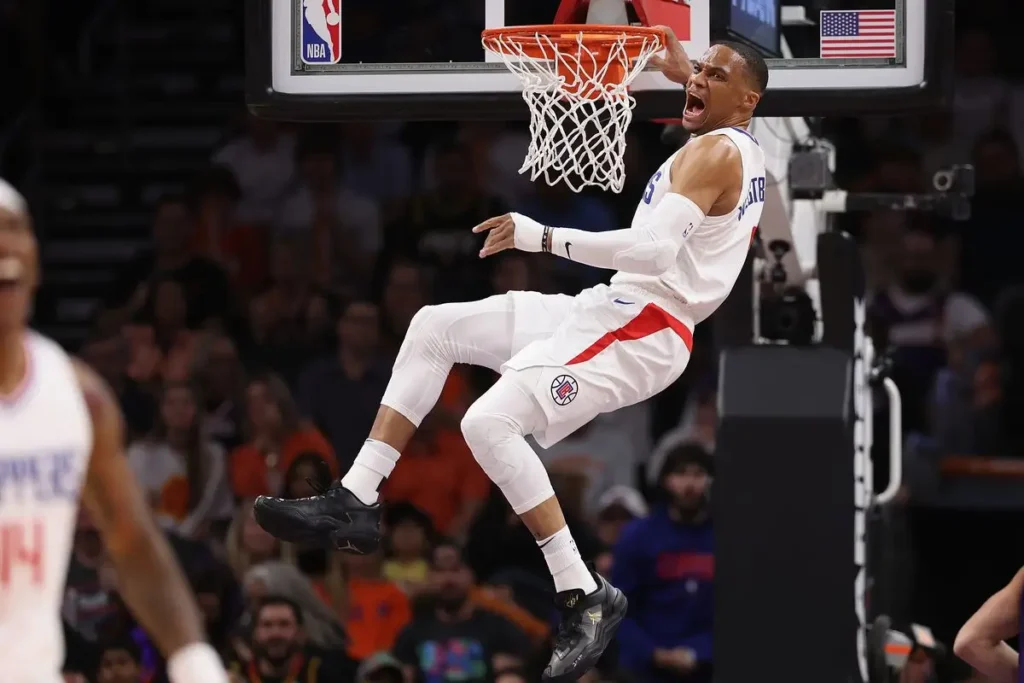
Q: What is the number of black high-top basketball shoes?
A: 2